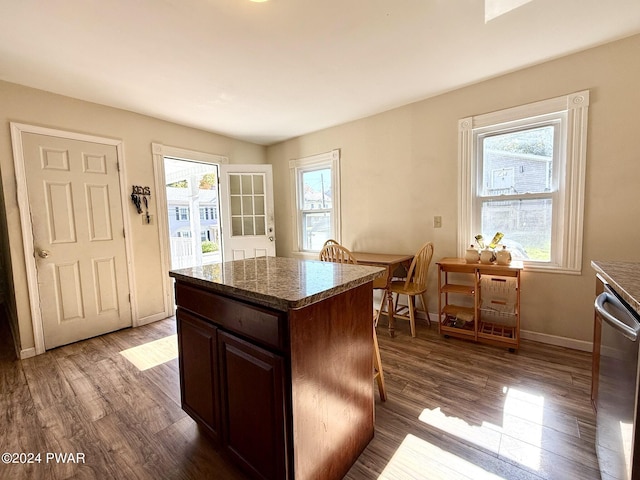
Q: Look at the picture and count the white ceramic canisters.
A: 3